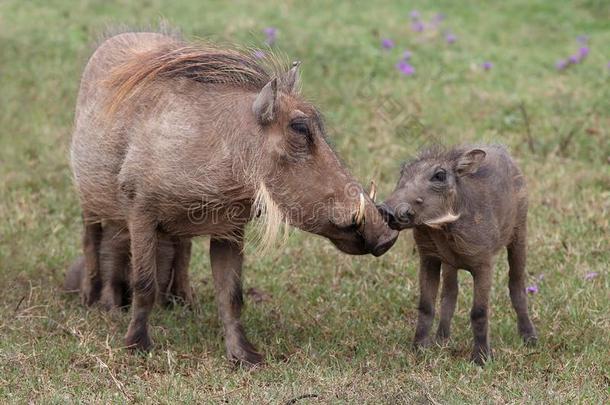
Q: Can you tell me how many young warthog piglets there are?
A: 1